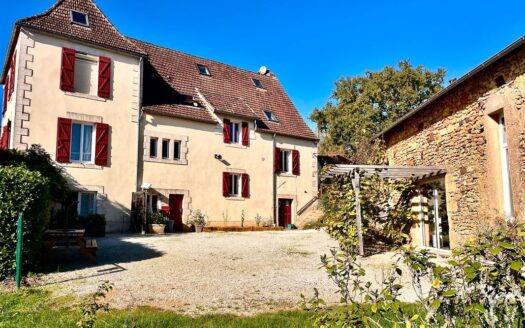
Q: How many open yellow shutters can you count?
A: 0